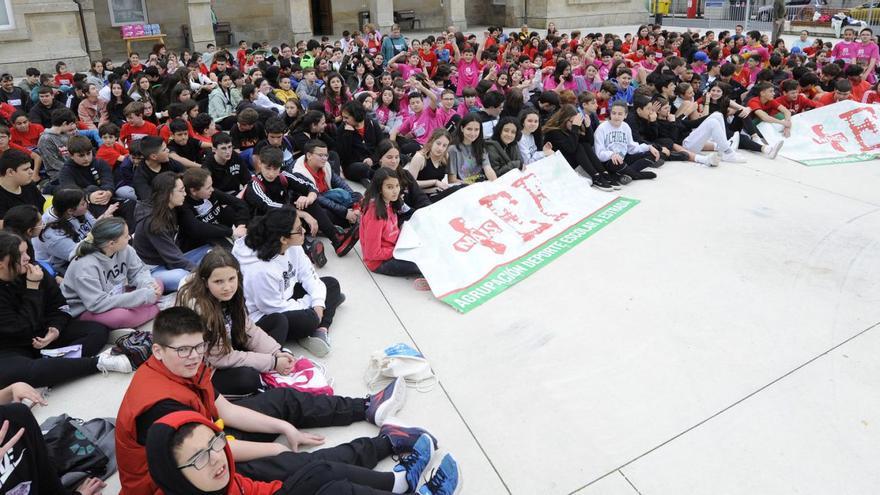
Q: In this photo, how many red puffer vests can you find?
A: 1